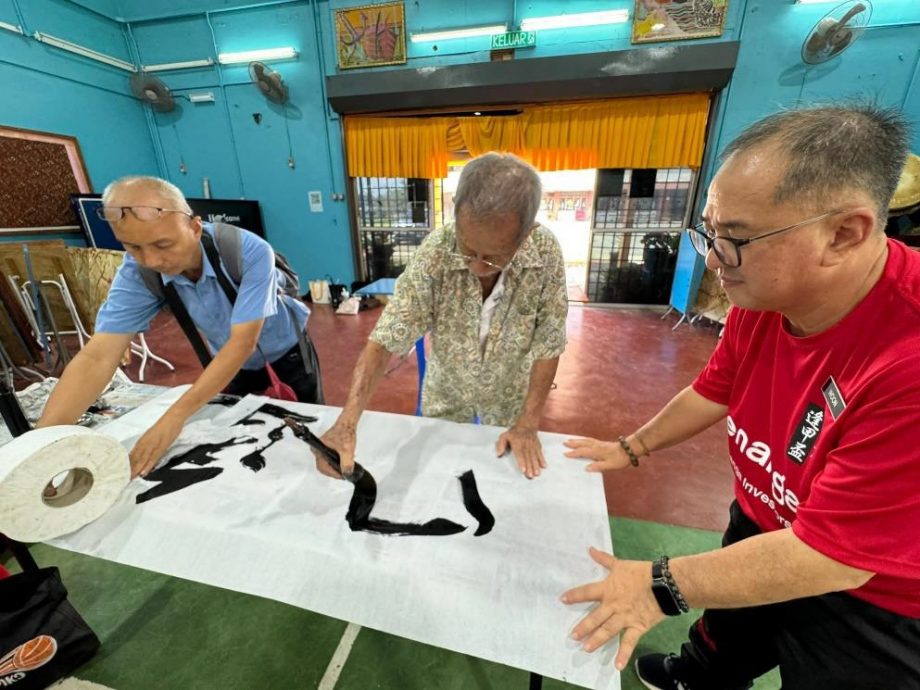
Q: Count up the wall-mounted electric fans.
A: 3